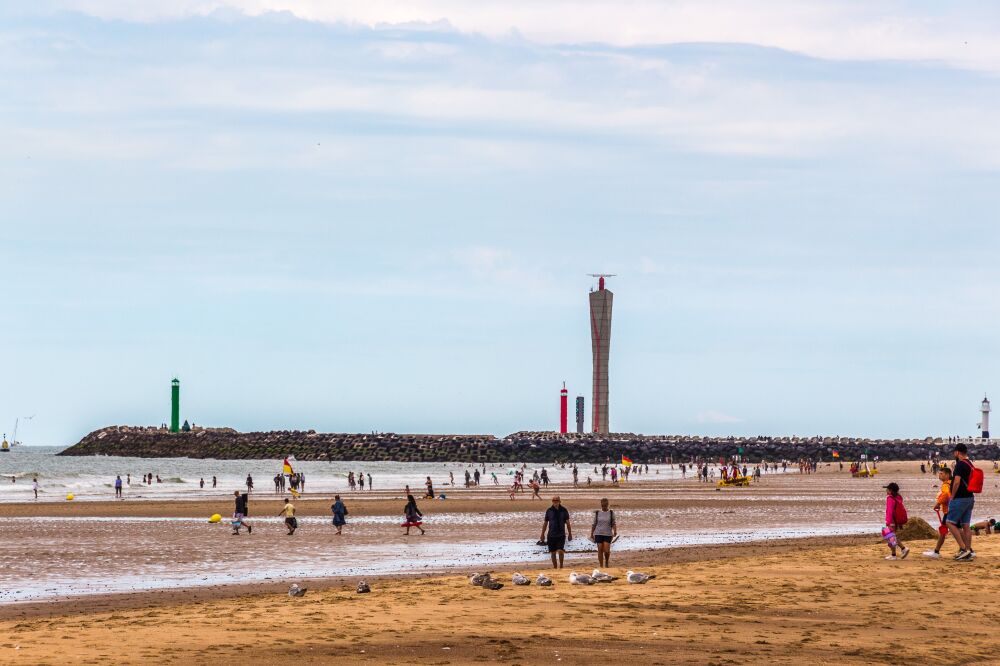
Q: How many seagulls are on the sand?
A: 9